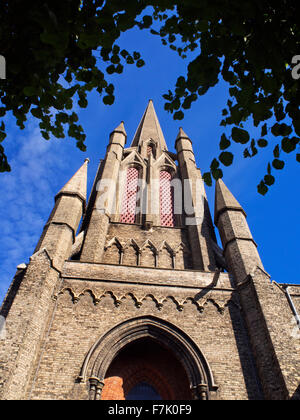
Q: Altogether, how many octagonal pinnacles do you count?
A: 4